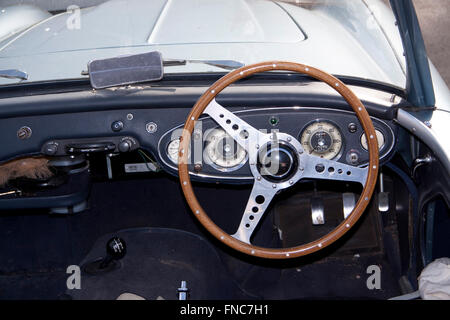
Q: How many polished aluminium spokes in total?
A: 3